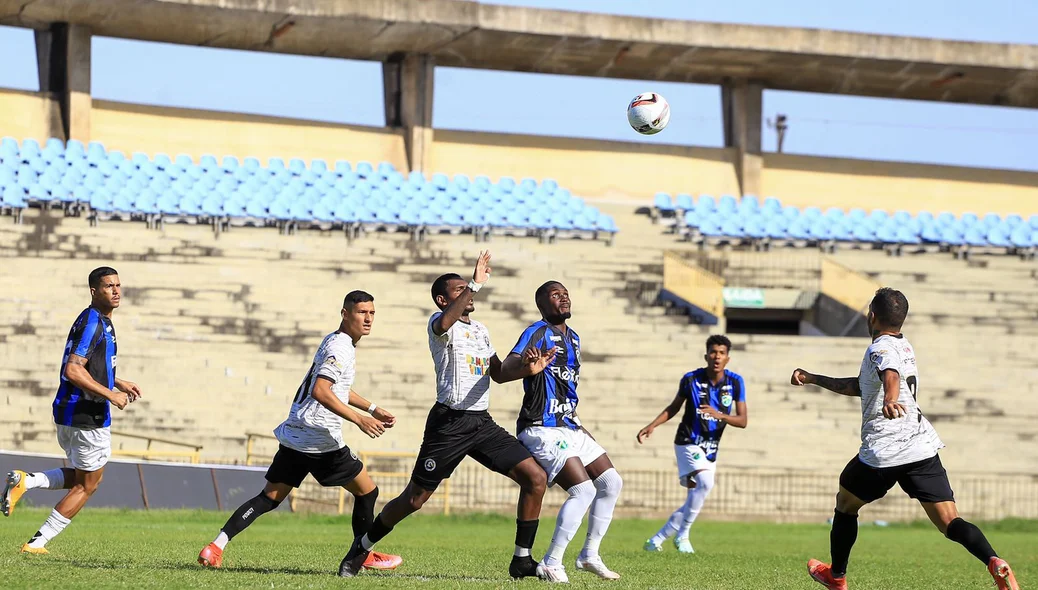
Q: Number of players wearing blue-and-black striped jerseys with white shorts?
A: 3